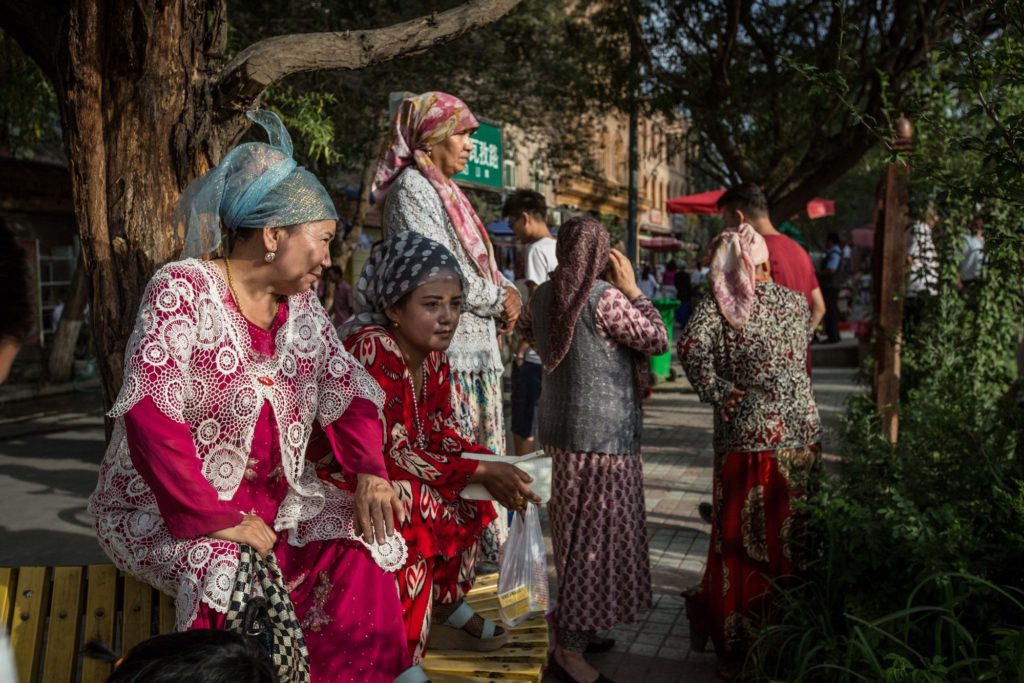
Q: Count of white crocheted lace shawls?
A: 1